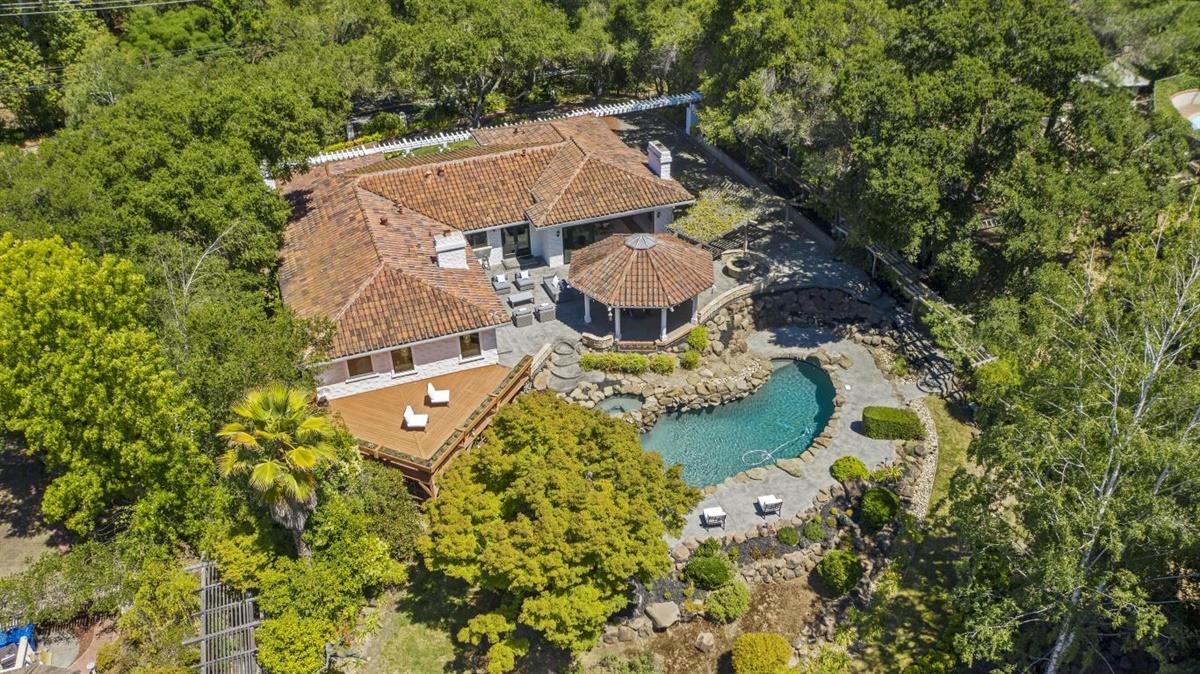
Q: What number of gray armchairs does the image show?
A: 4